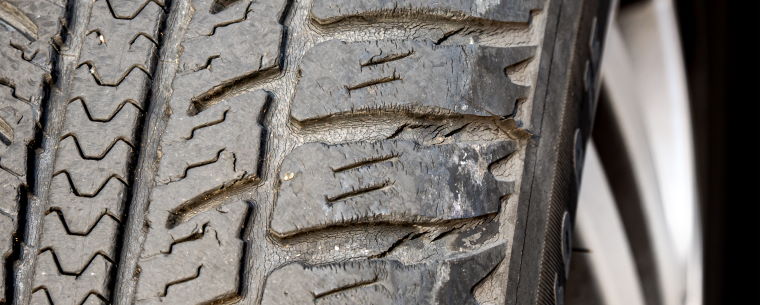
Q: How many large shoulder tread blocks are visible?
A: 4